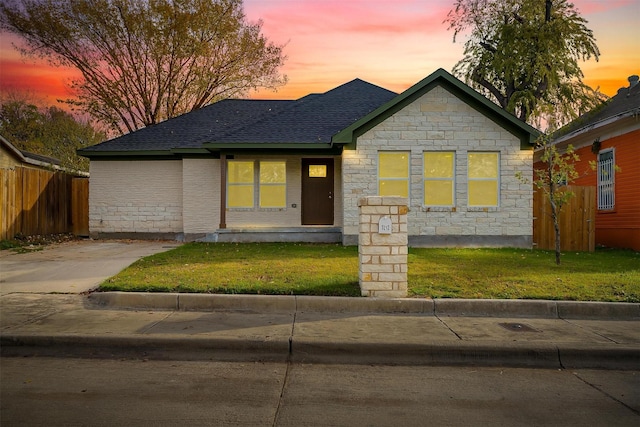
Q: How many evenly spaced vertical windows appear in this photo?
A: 3